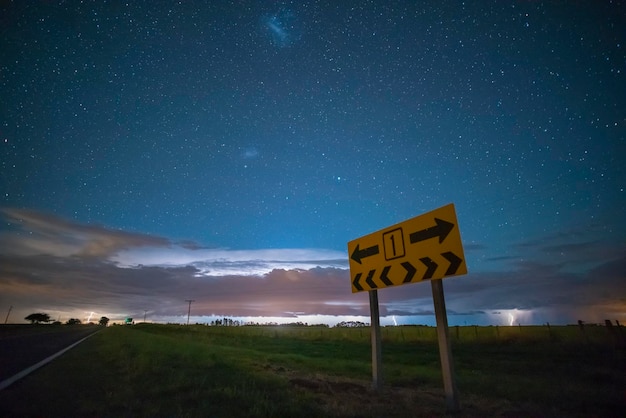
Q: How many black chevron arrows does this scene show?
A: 6